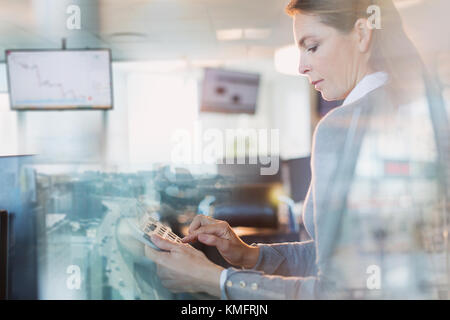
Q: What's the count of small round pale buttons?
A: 3